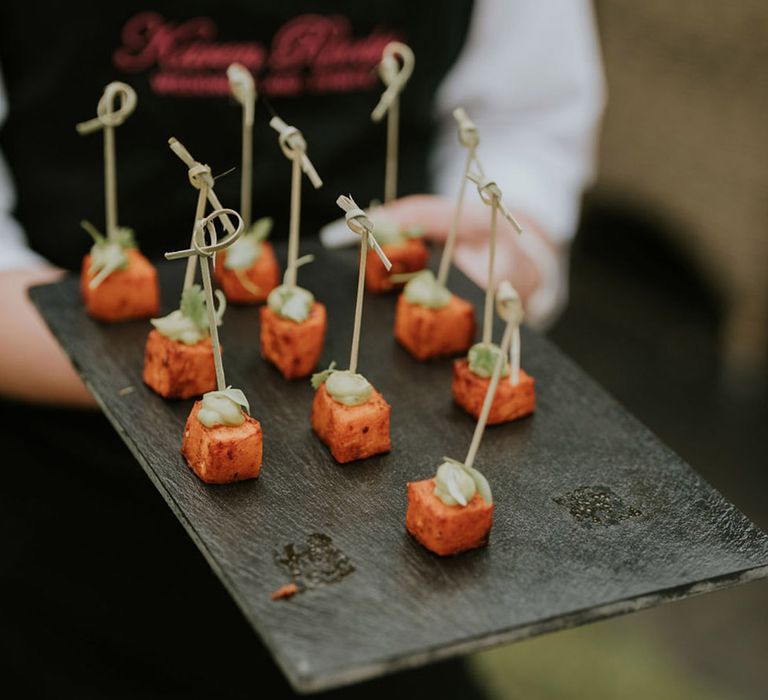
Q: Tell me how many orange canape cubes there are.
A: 10